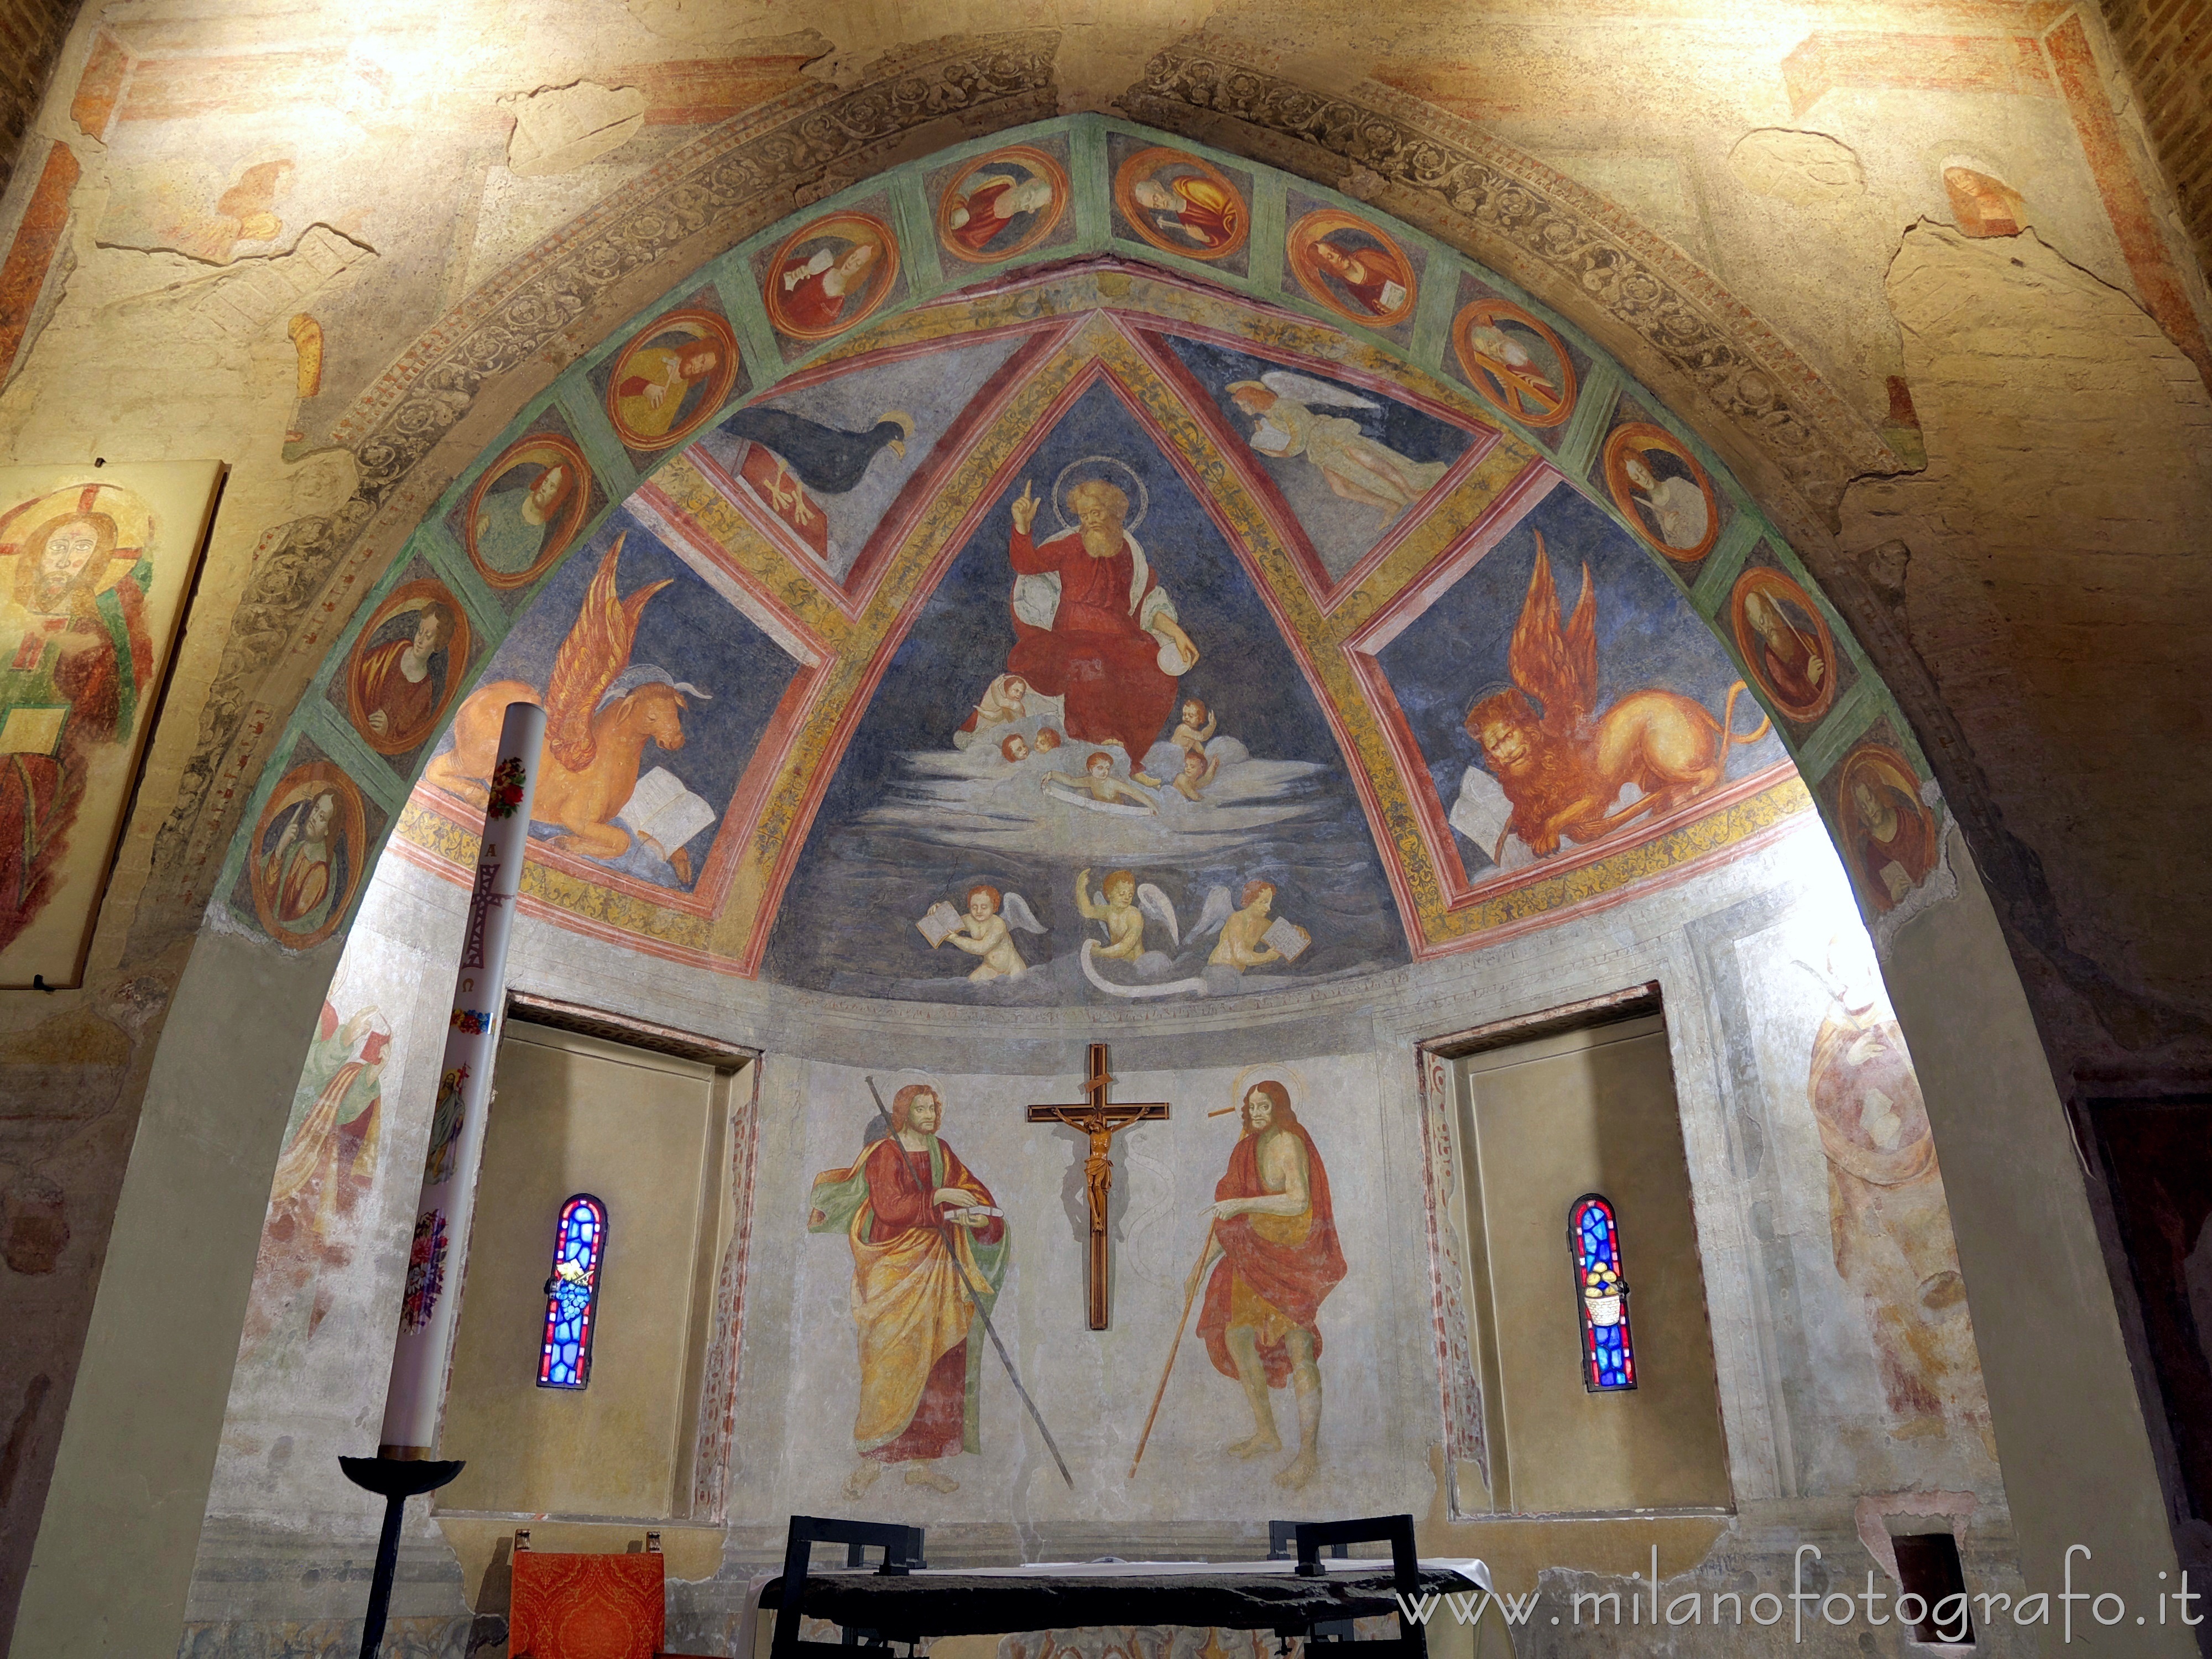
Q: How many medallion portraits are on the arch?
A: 12